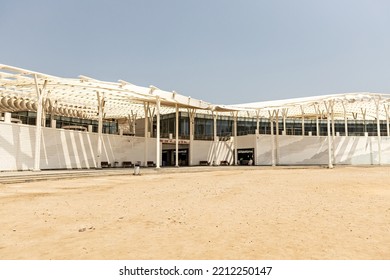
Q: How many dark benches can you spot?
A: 5